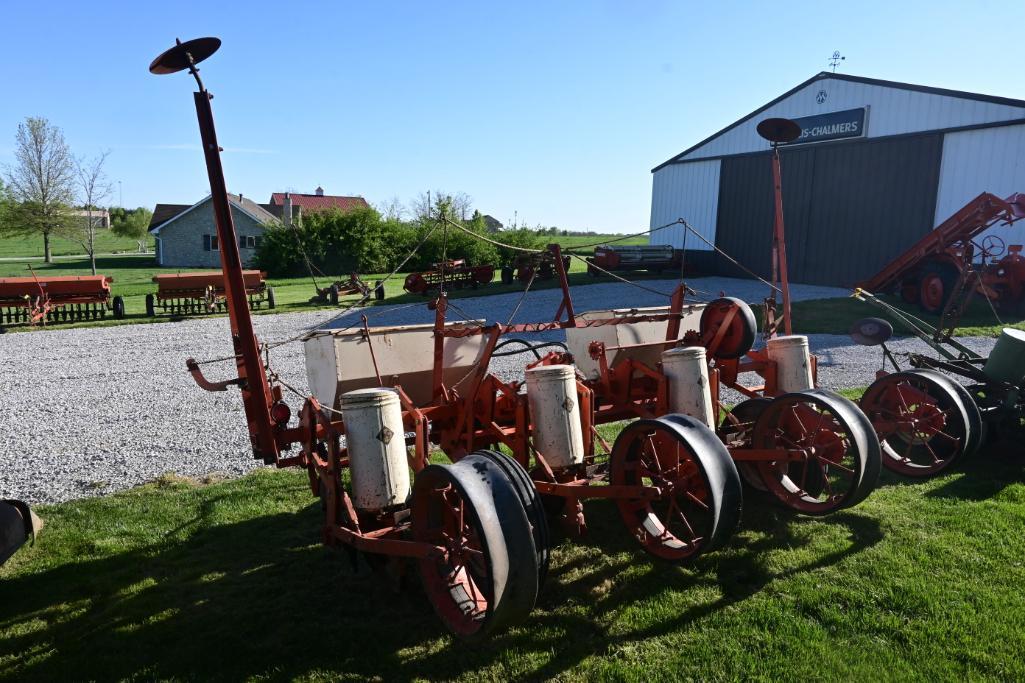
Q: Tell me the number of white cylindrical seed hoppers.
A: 4